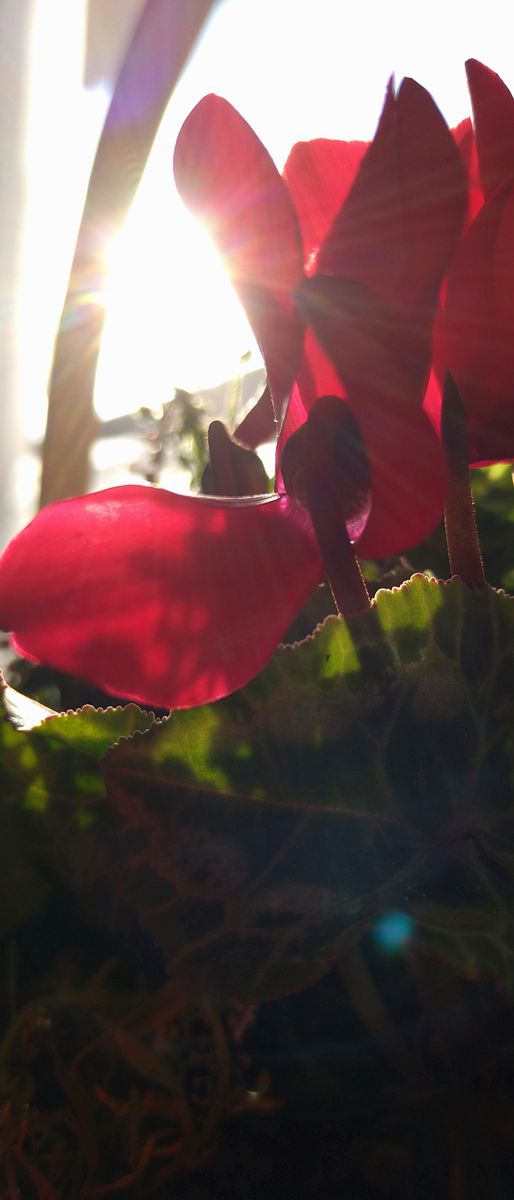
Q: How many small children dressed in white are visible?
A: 0